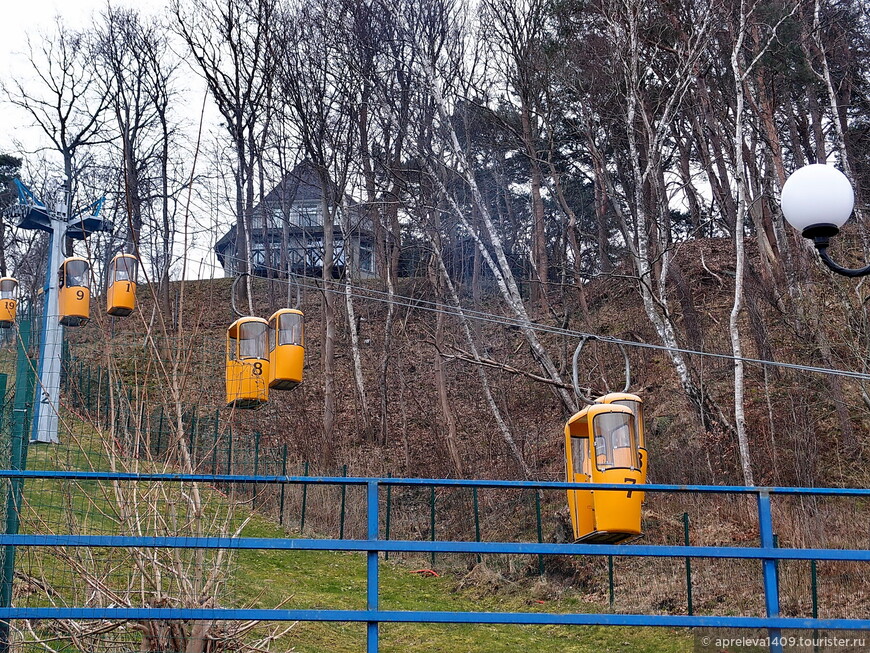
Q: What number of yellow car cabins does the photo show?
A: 7